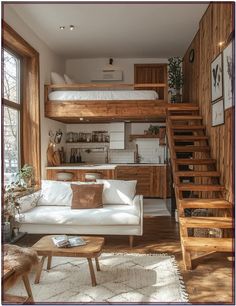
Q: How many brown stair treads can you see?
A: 11